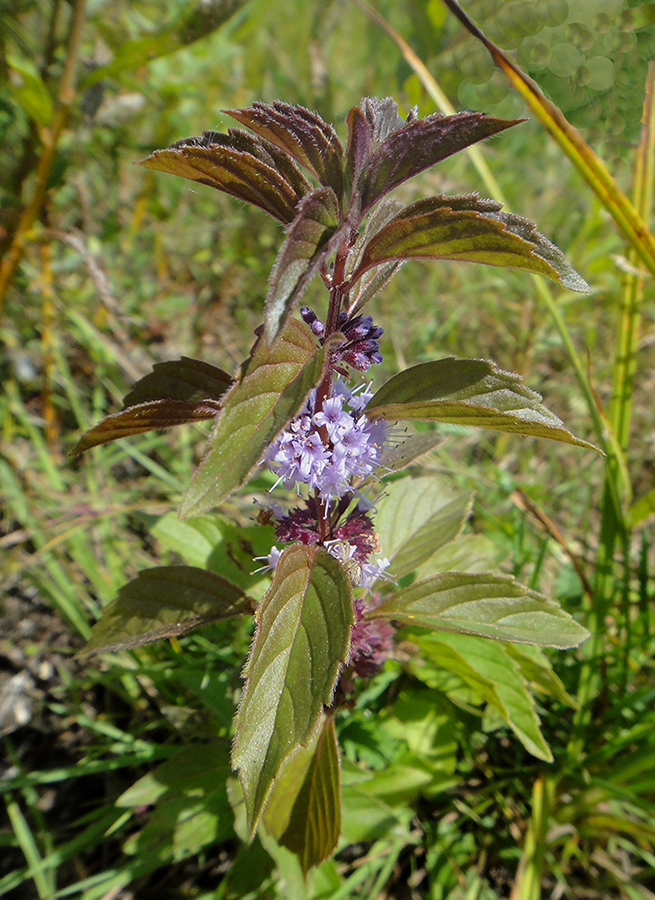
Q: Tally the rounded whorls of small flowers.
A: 4